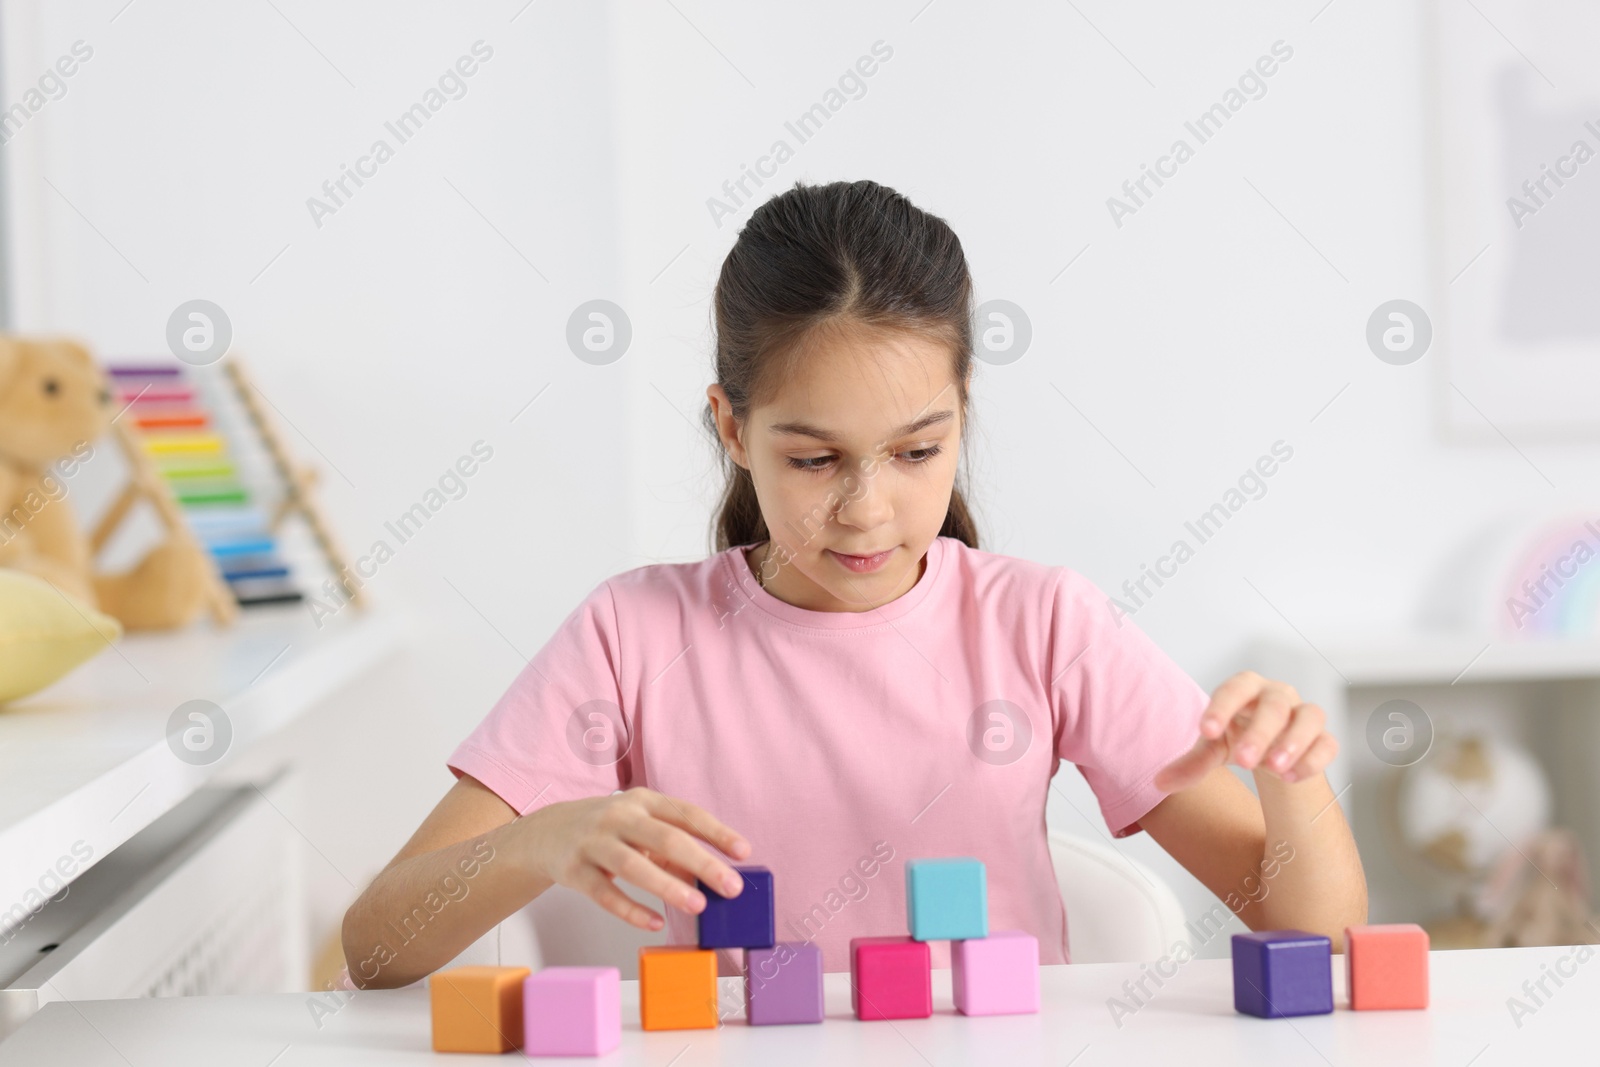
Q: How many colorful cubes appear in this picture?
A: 10